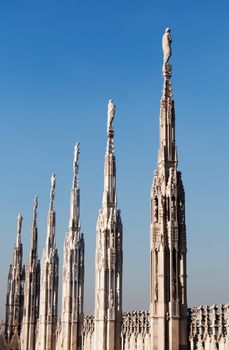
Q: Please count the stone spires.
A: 6